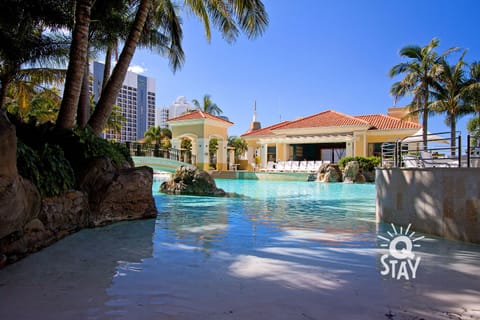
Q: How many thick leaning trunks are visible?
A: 2